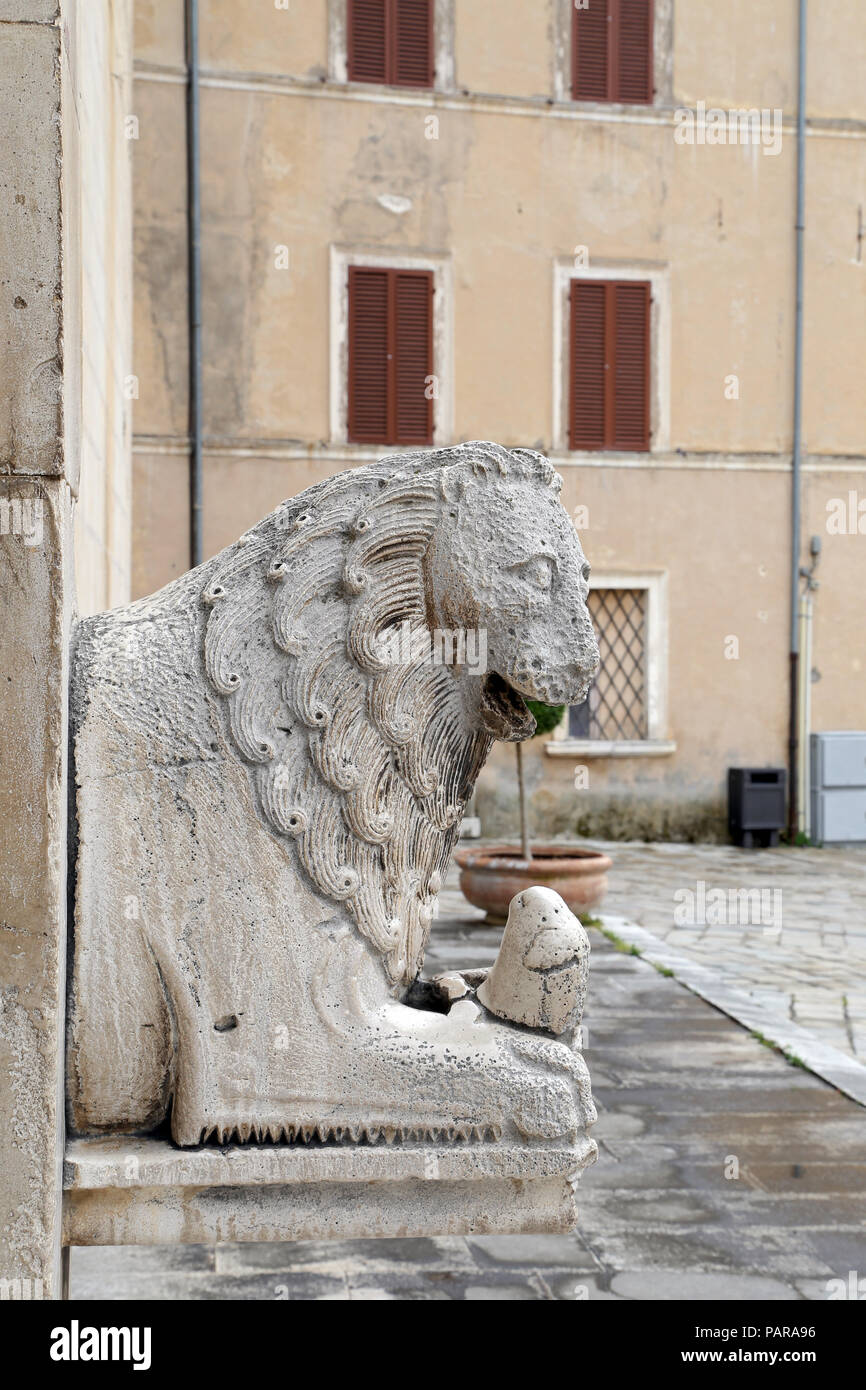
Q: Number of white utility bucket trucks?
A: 0